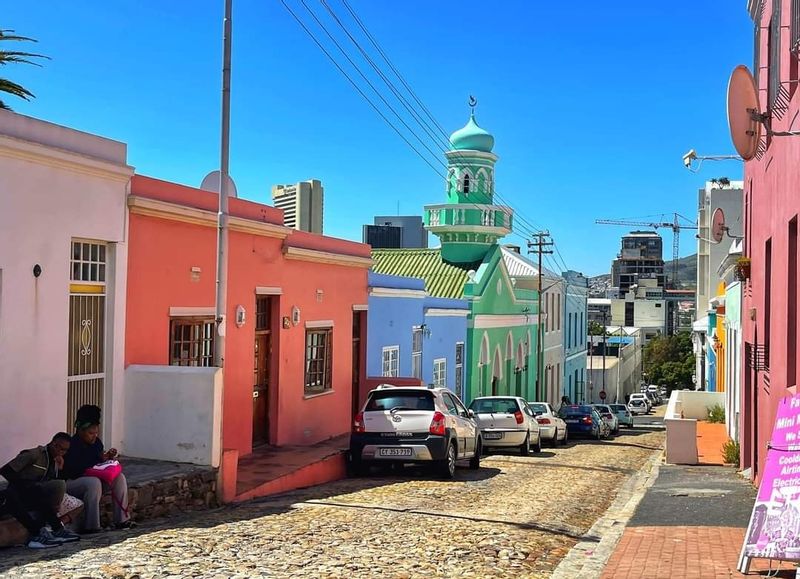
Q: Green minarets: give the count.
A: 1